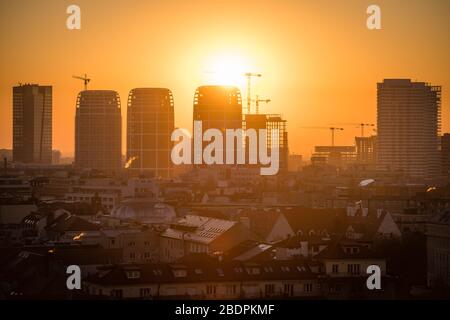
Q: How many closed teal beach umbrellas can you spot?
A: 0